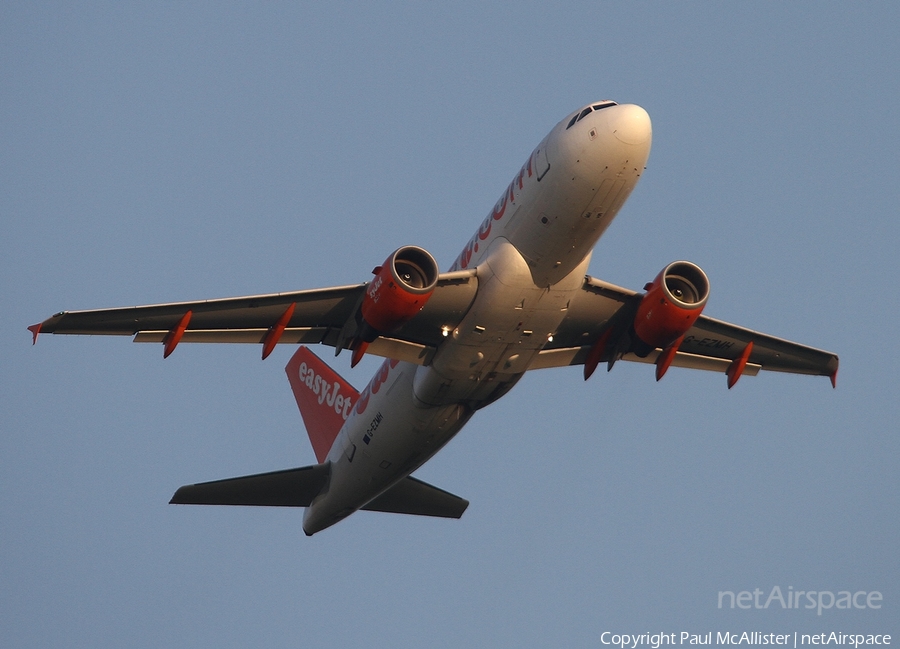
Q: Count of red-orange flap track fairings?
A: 6